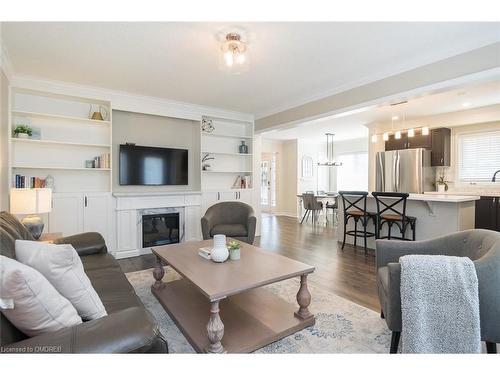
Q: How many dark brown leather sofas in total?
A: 1